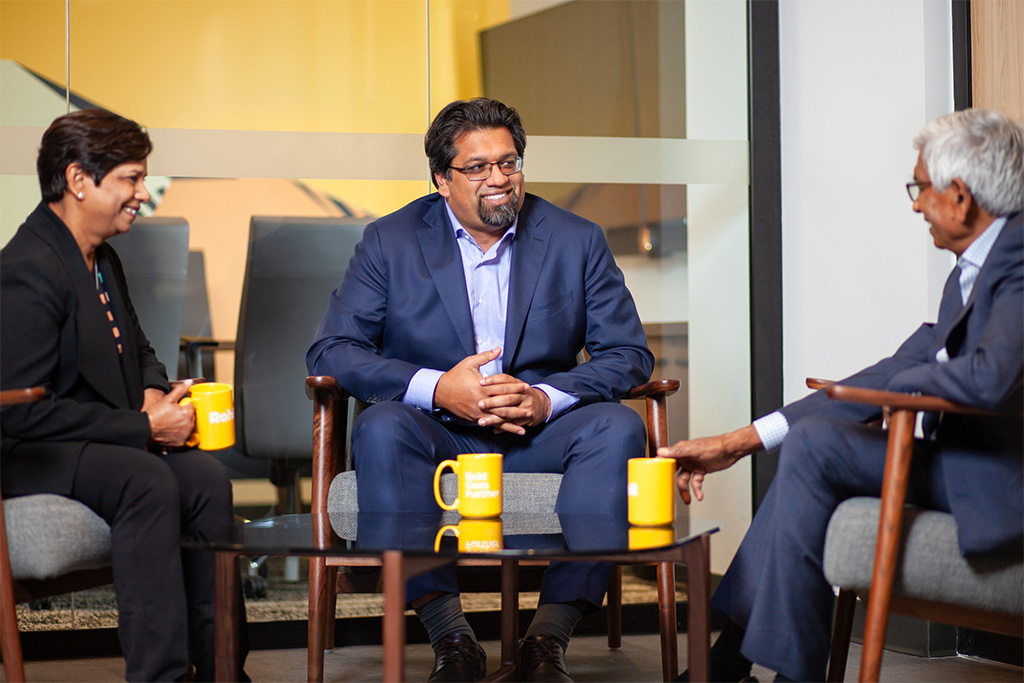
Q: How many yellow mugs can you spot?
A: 3